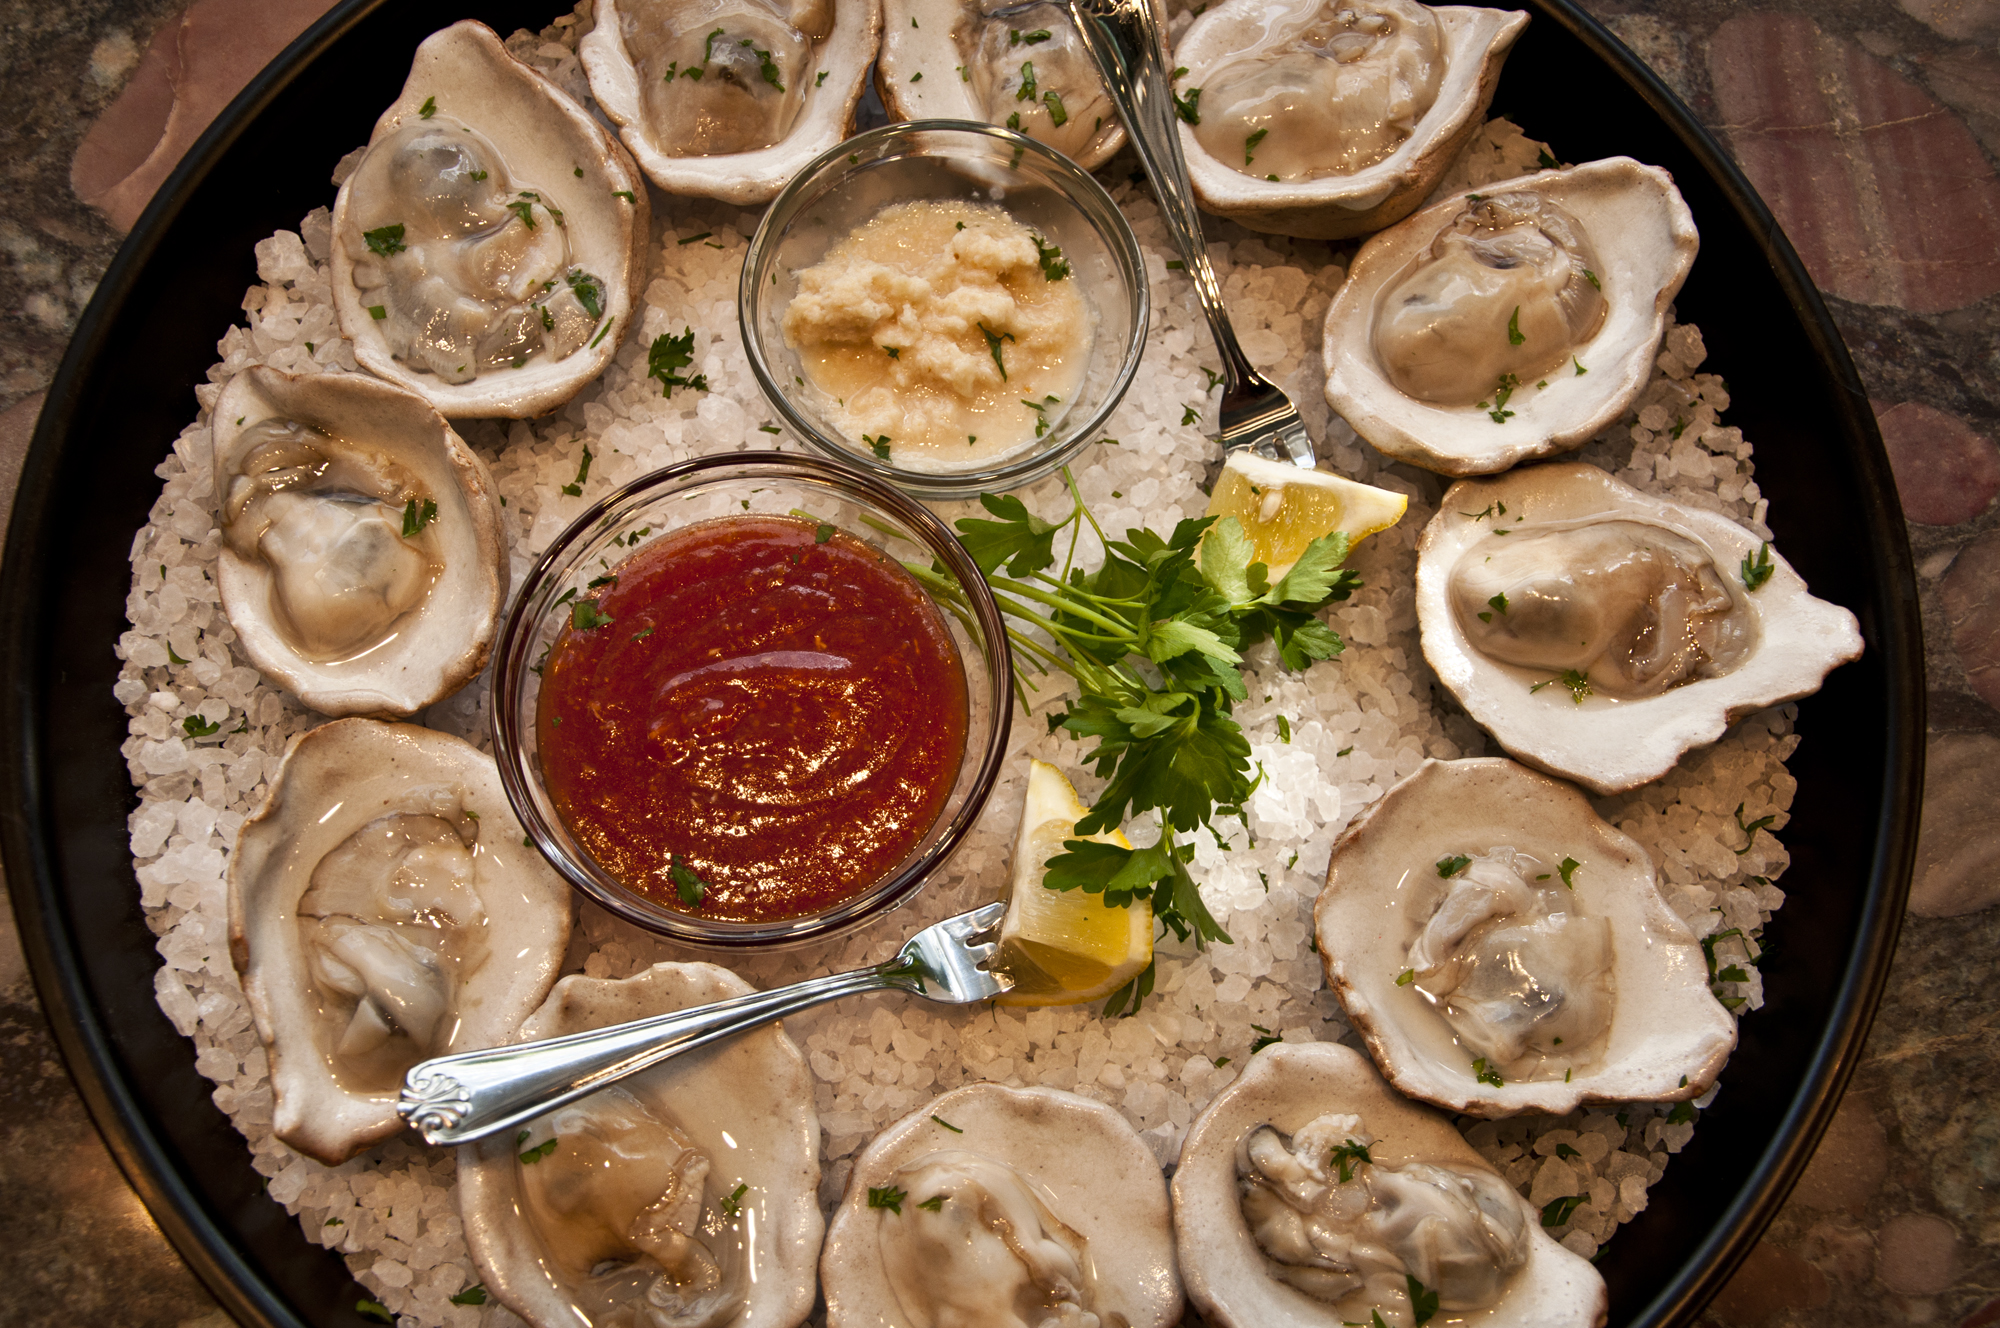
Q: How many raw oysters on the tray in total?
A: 12